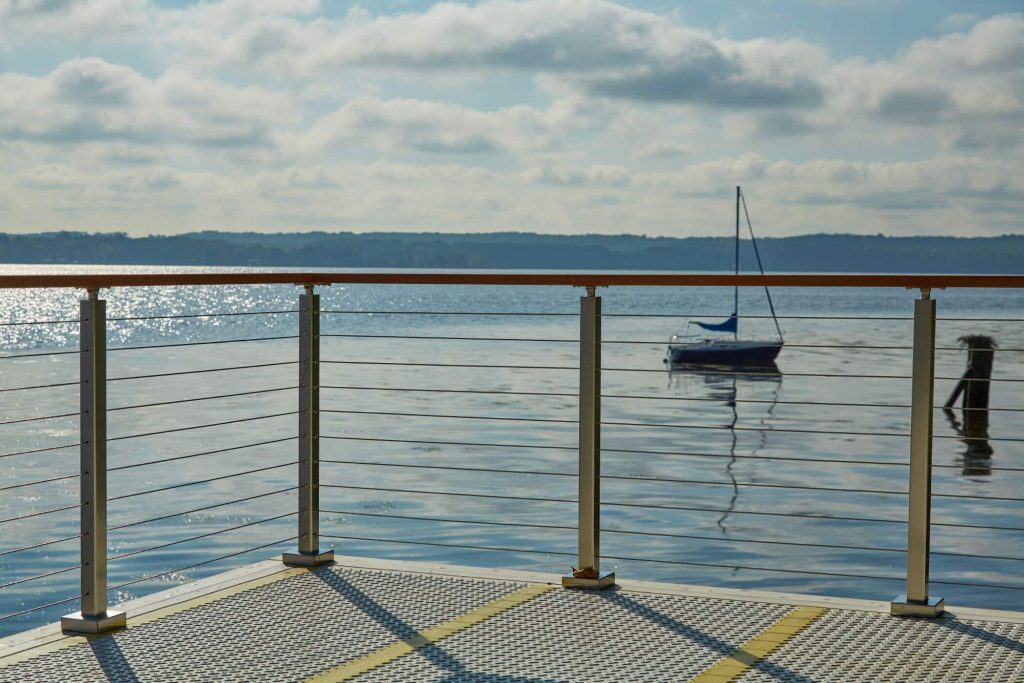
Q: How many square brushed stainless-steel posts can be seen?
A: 4